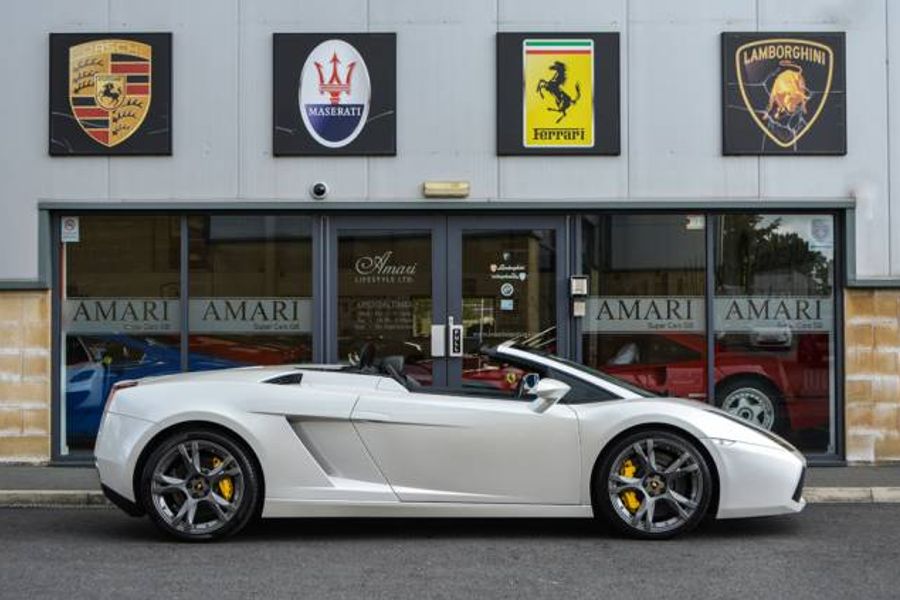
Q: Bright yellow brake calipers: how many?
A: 2